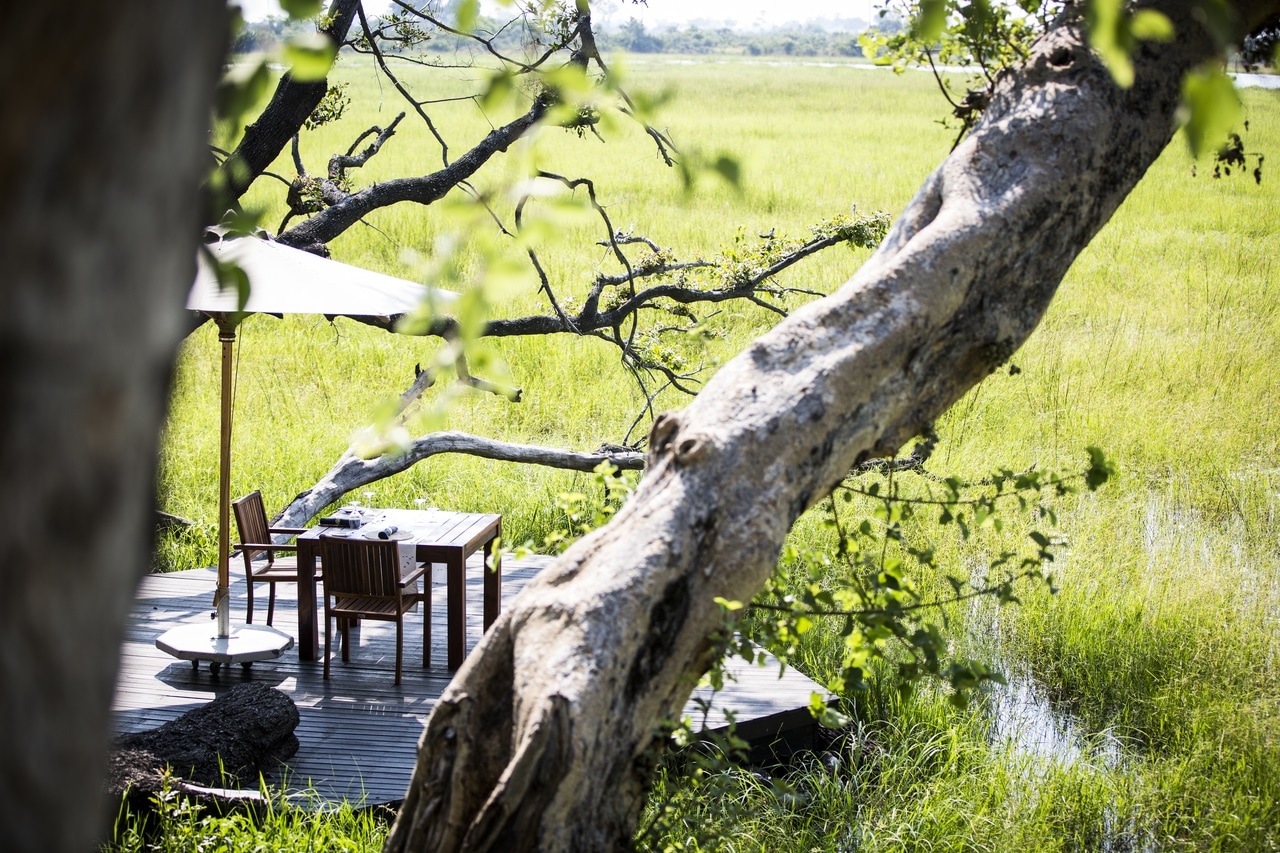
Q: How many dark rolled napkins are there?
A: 2